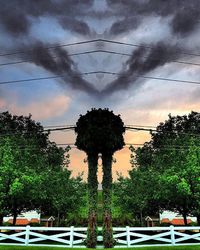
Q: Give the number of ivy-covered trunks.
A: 2